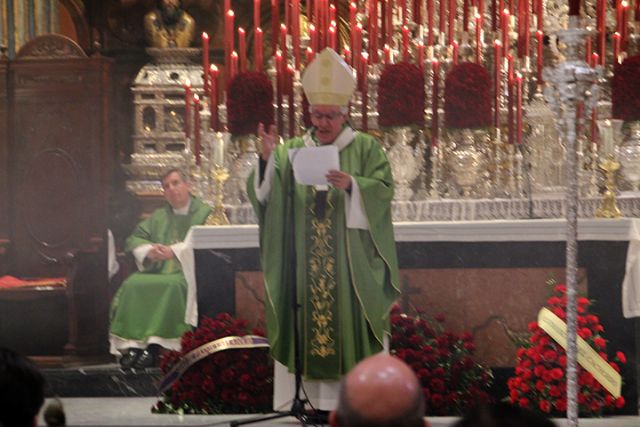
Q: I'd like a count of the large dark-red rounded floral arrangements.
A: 4